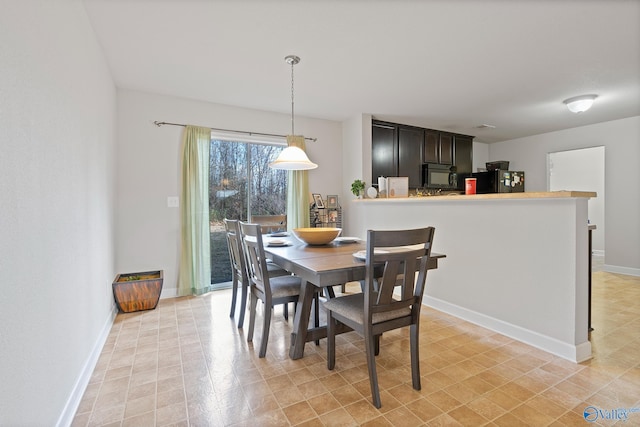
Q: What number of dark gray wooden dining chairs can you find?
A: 4